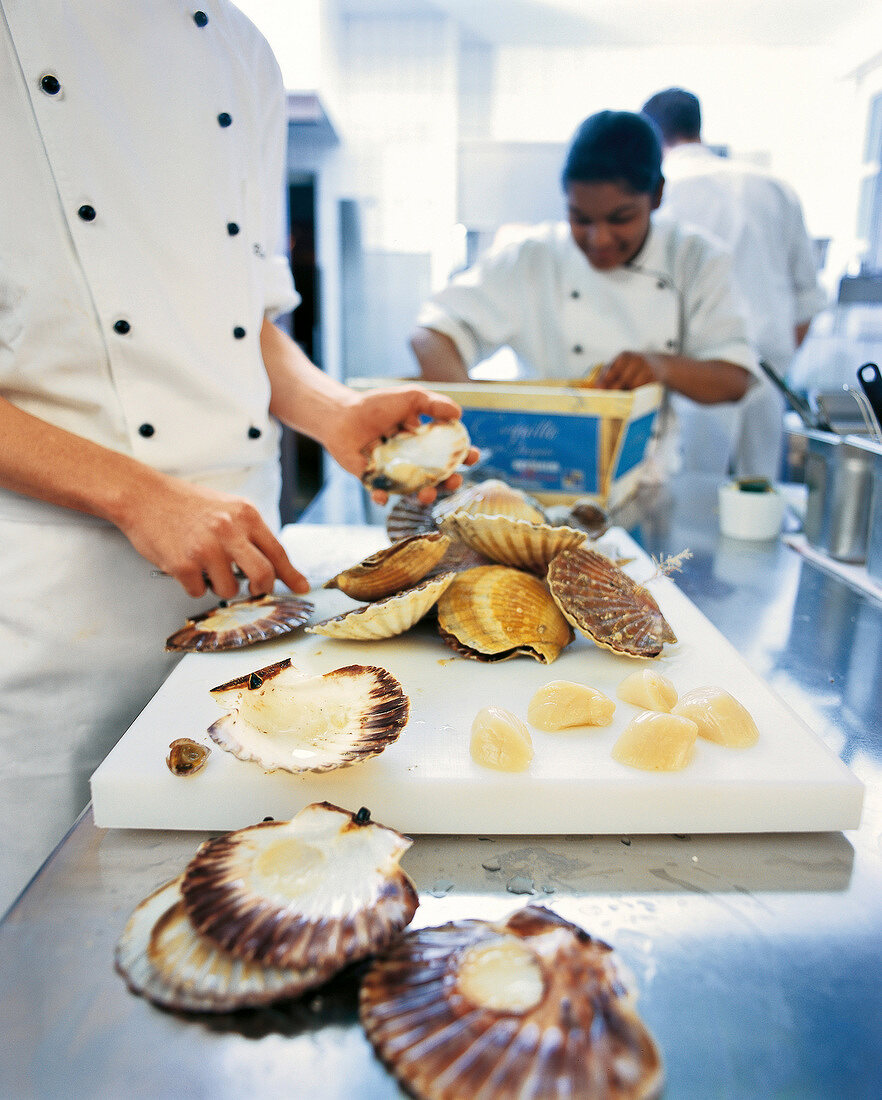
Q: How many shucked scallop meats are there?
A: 5